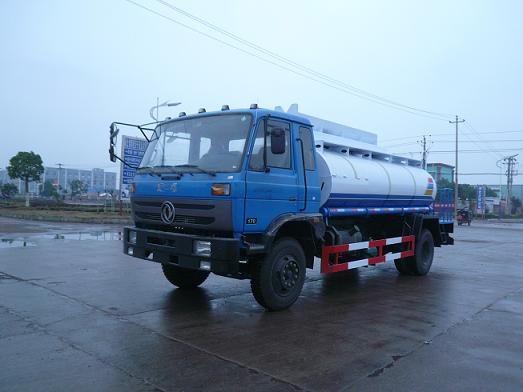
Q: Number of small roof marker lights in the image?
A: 5